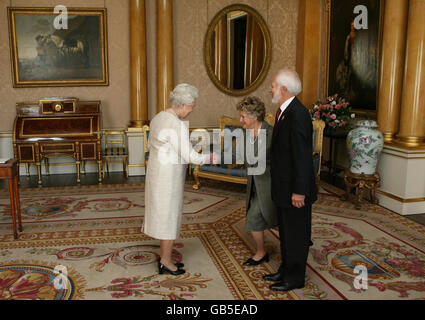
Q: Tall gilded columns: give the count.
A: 4